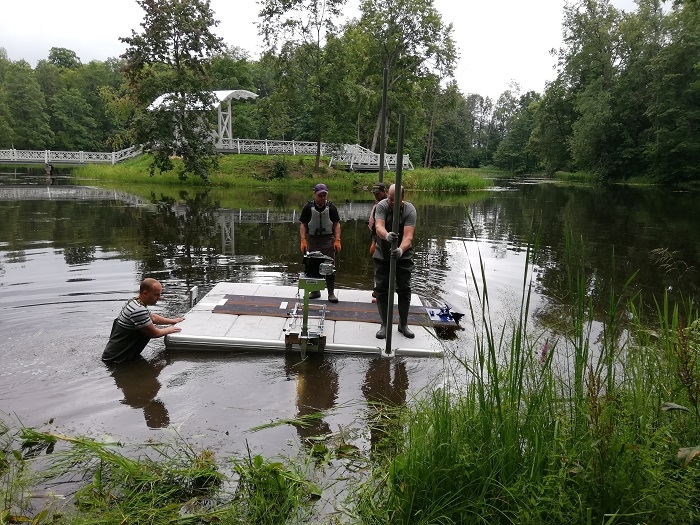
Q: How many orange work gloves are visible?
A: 3